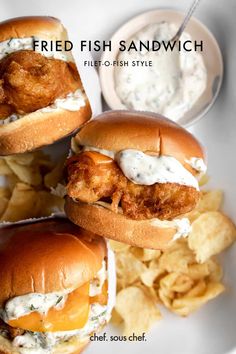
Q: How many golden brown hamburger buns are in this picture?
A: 3